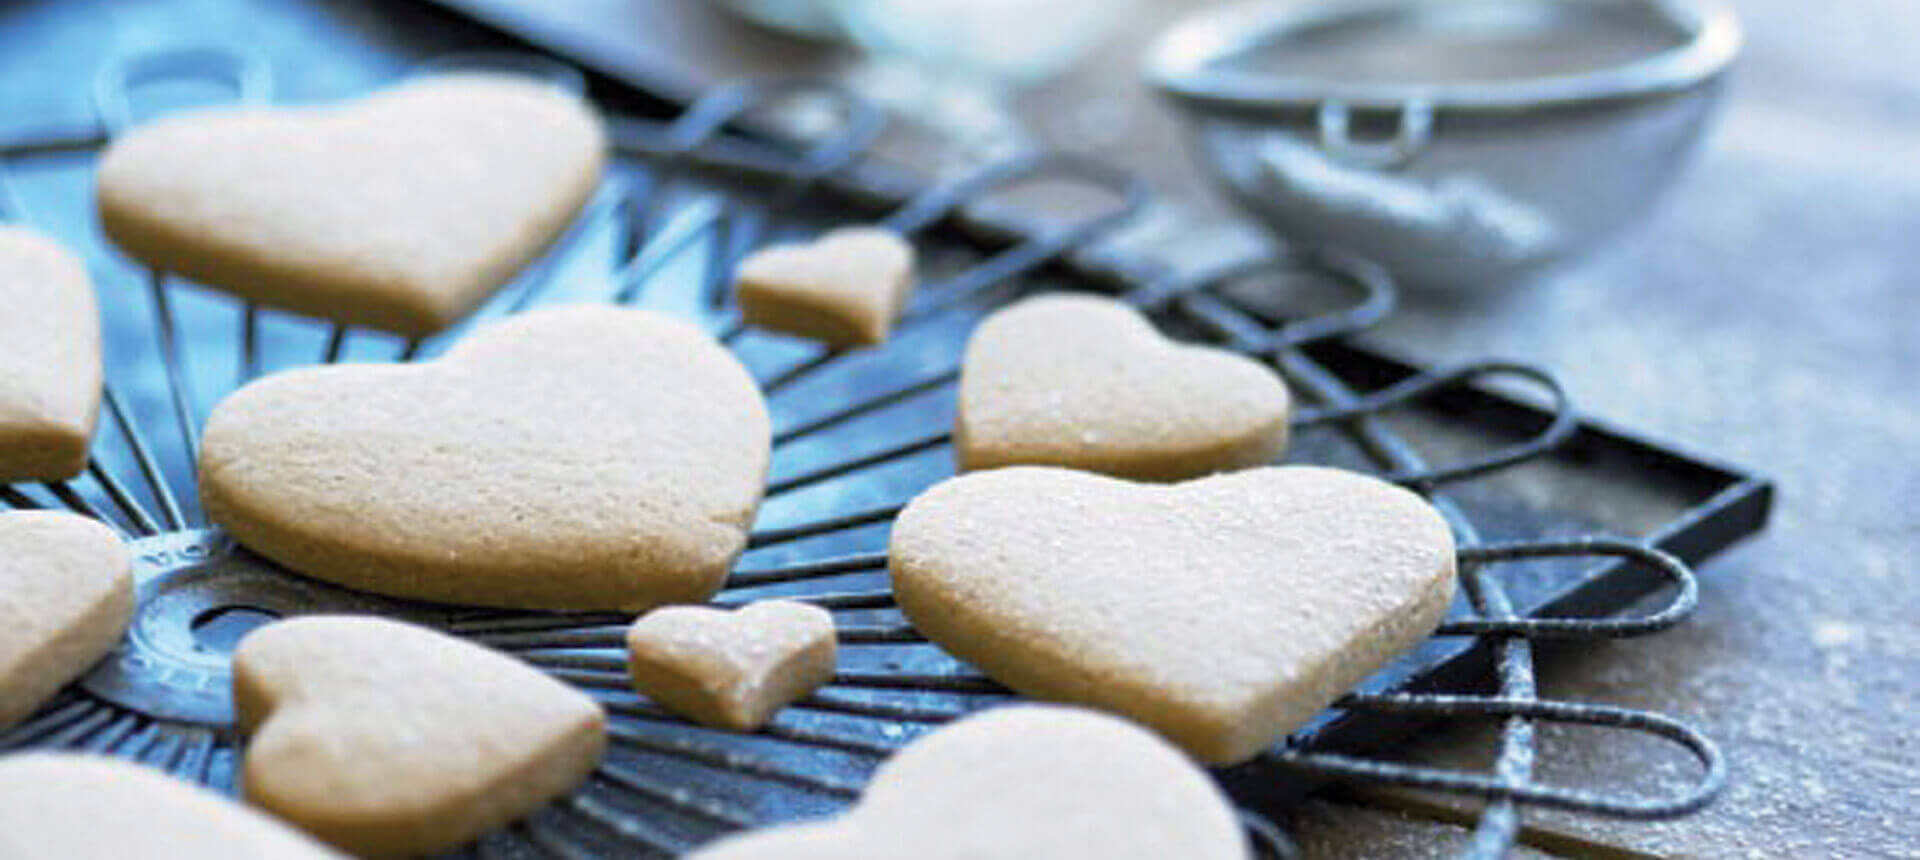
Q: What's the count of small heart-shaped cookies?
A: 2